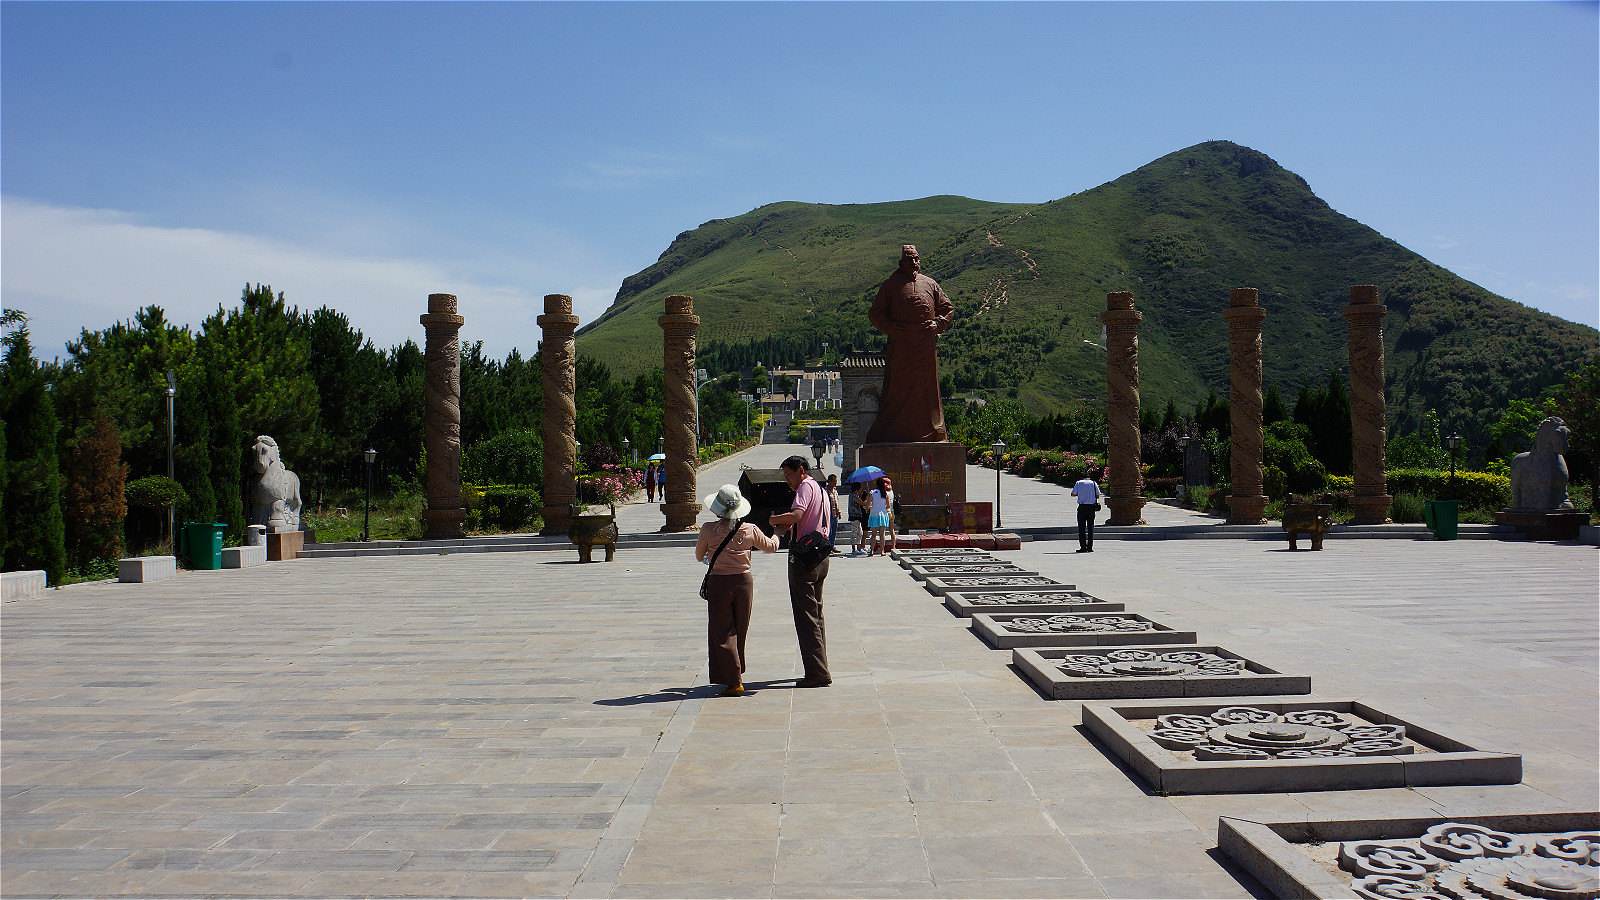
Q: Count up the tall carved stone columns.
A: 6